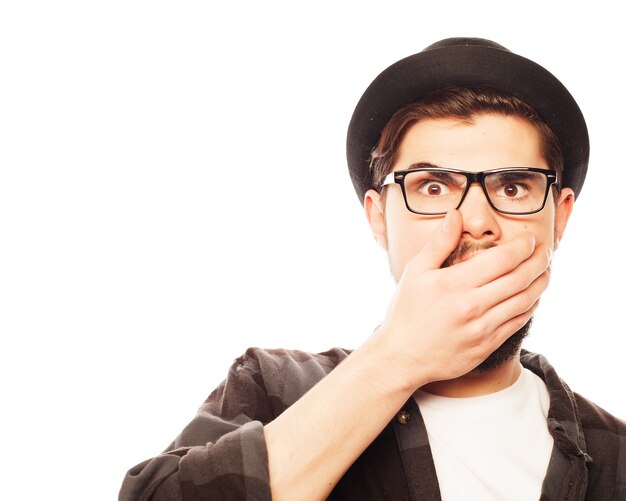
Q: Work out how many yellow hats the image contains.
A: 0